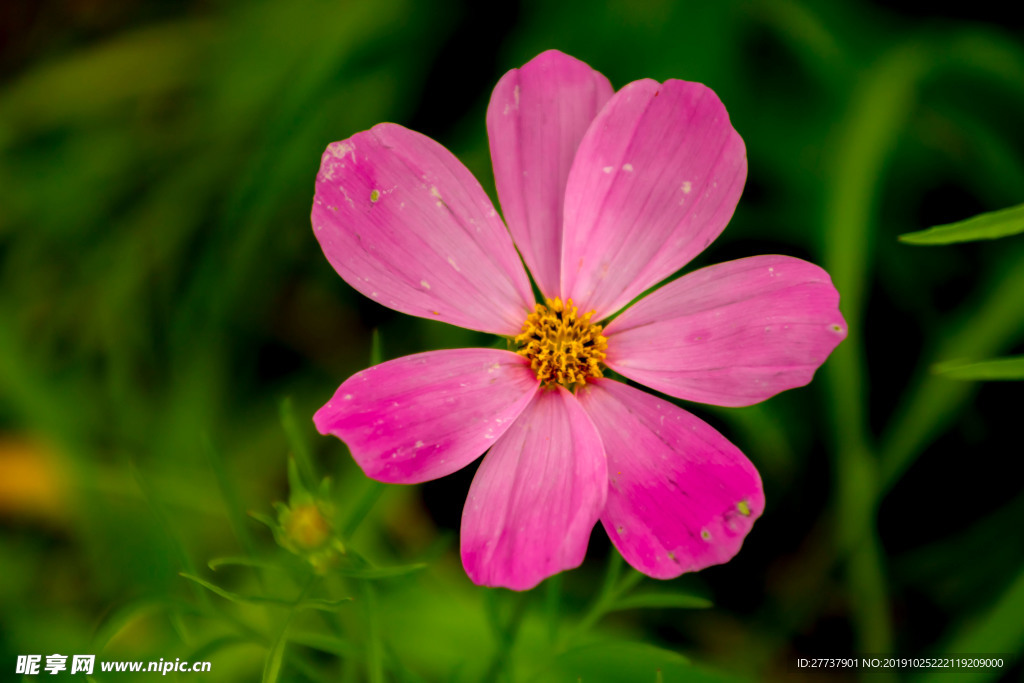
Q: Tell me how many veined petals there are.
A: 7